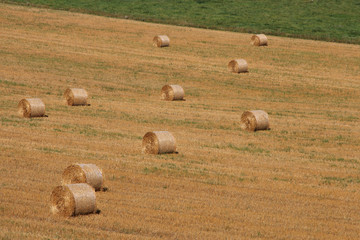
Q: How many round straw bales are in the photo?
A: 10